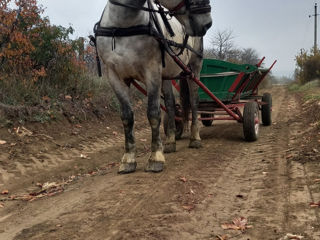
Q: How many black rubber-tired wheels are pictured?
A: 4